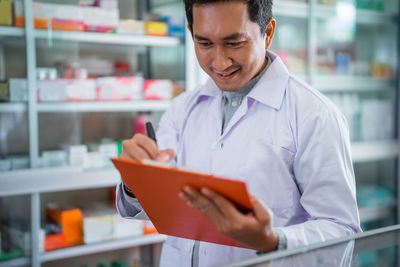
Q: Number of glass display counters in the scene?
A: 1